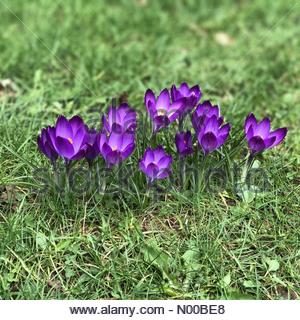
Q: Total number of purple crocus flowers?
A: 12